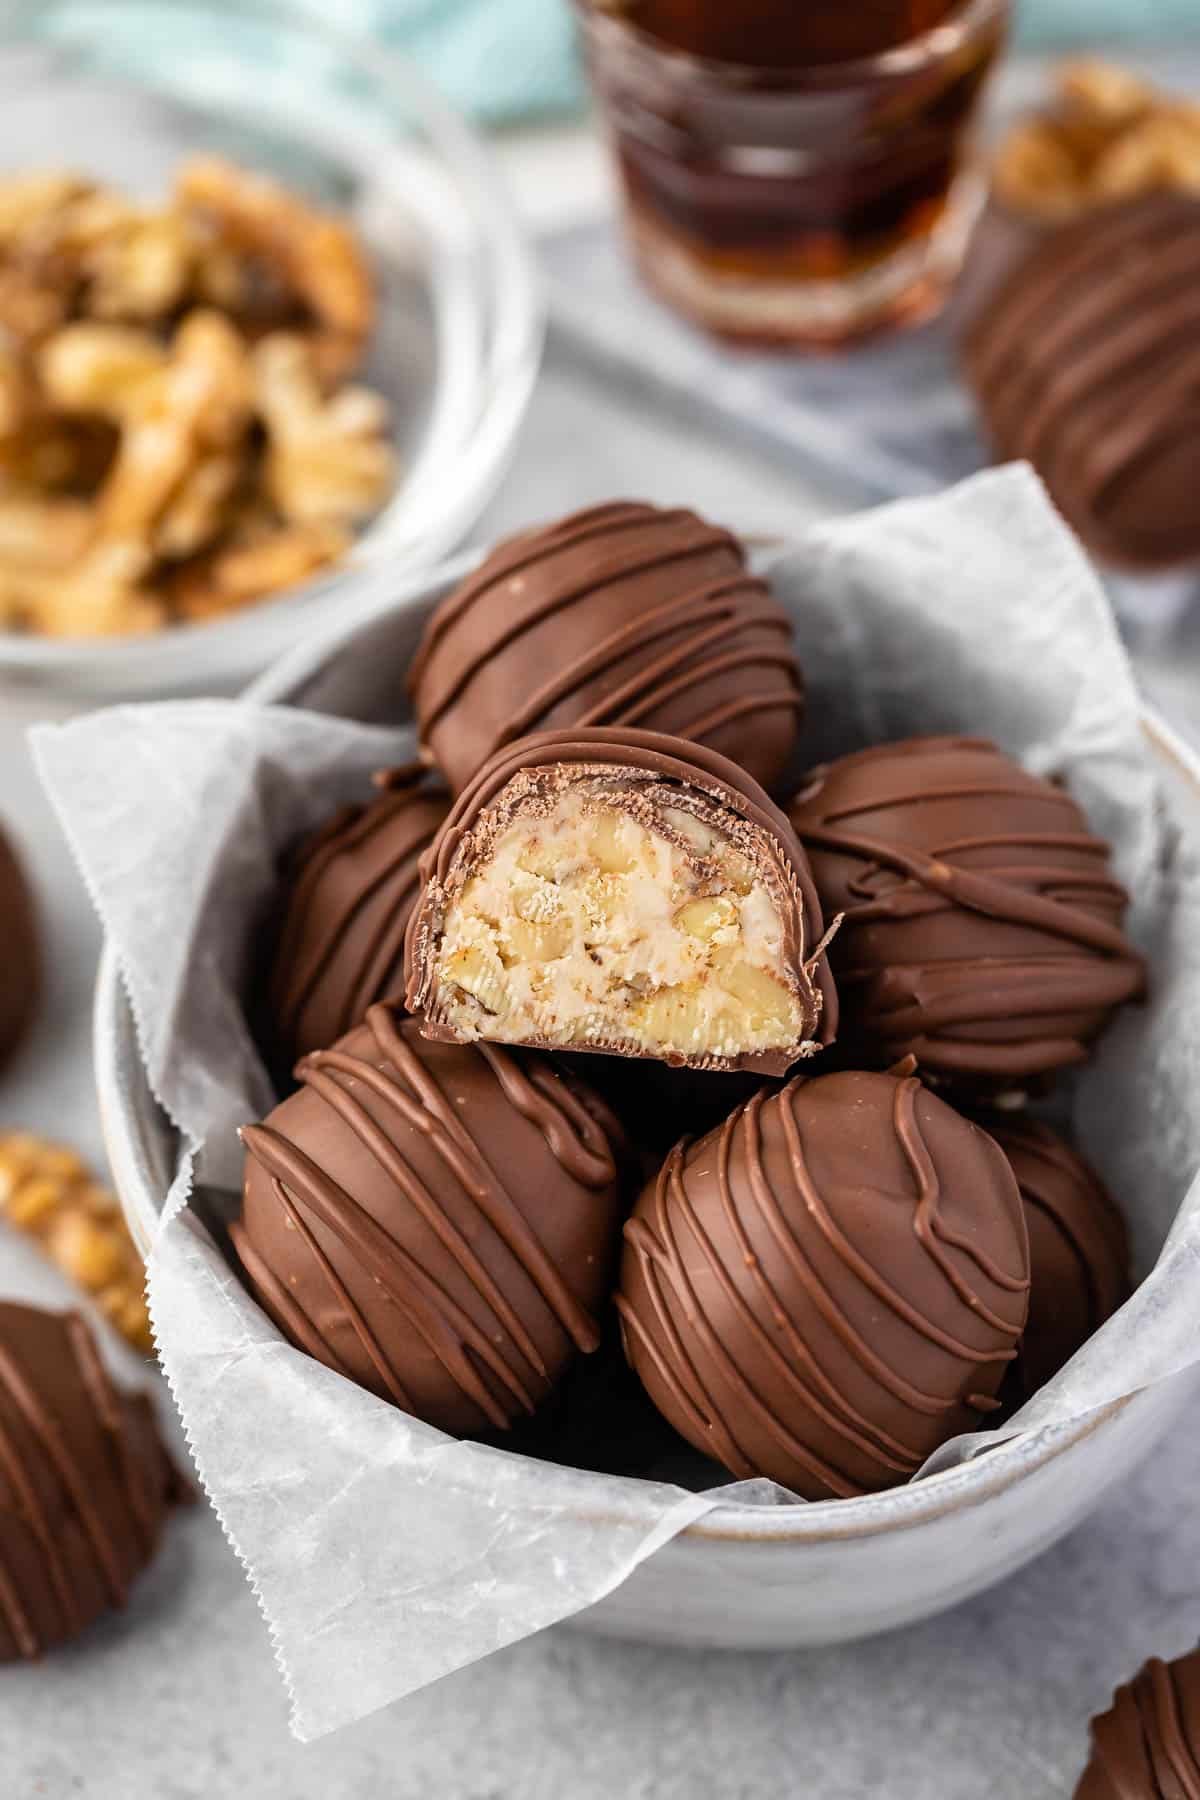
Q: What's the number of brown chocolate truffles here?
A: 11